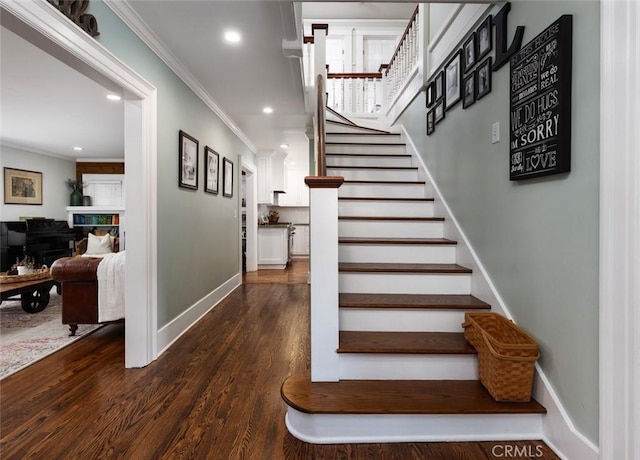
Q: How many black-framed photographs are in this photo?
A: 12